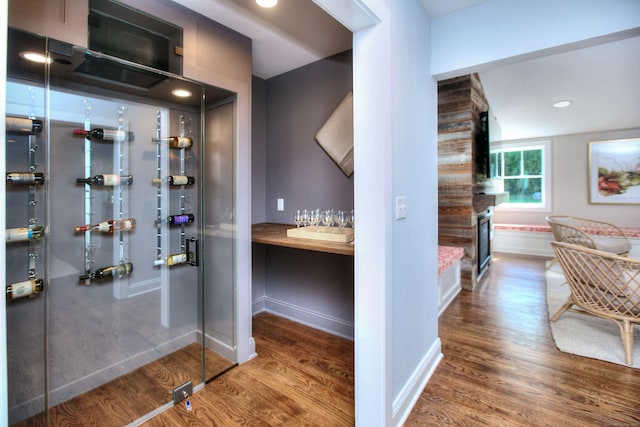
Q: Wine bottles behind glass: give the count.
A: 12